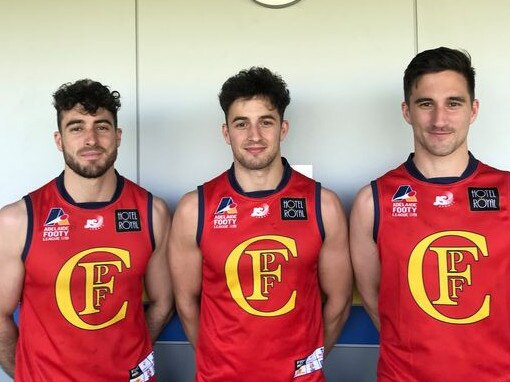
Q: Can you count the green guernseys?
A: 0